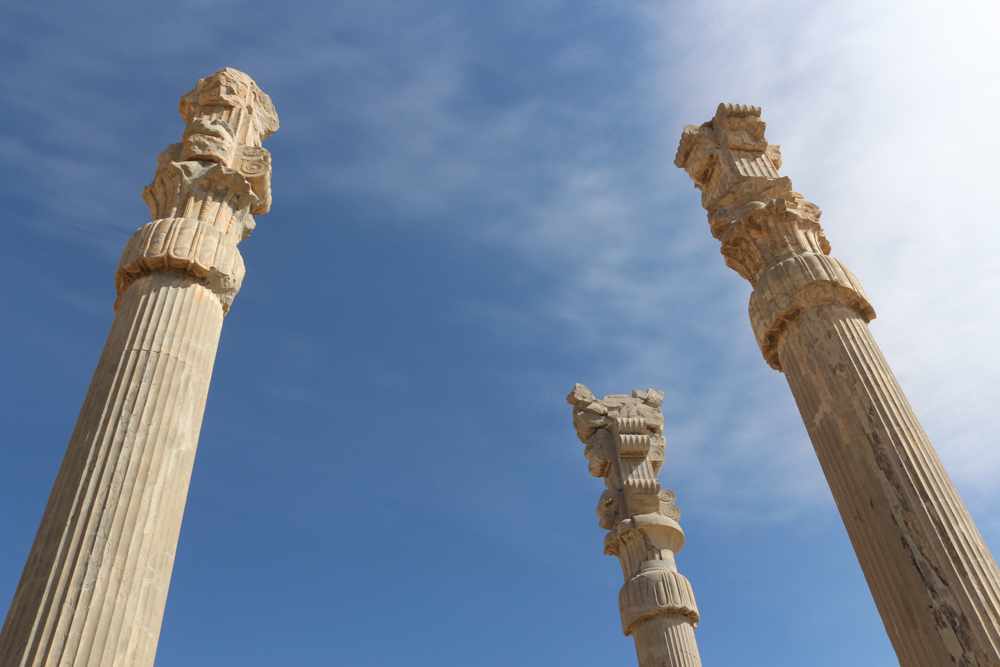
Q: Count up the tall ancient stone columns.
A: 3